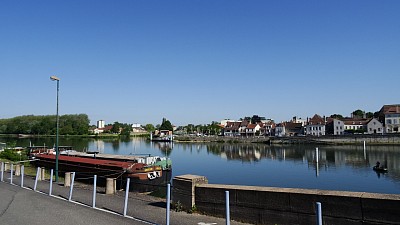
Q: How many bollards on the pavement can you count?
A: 11